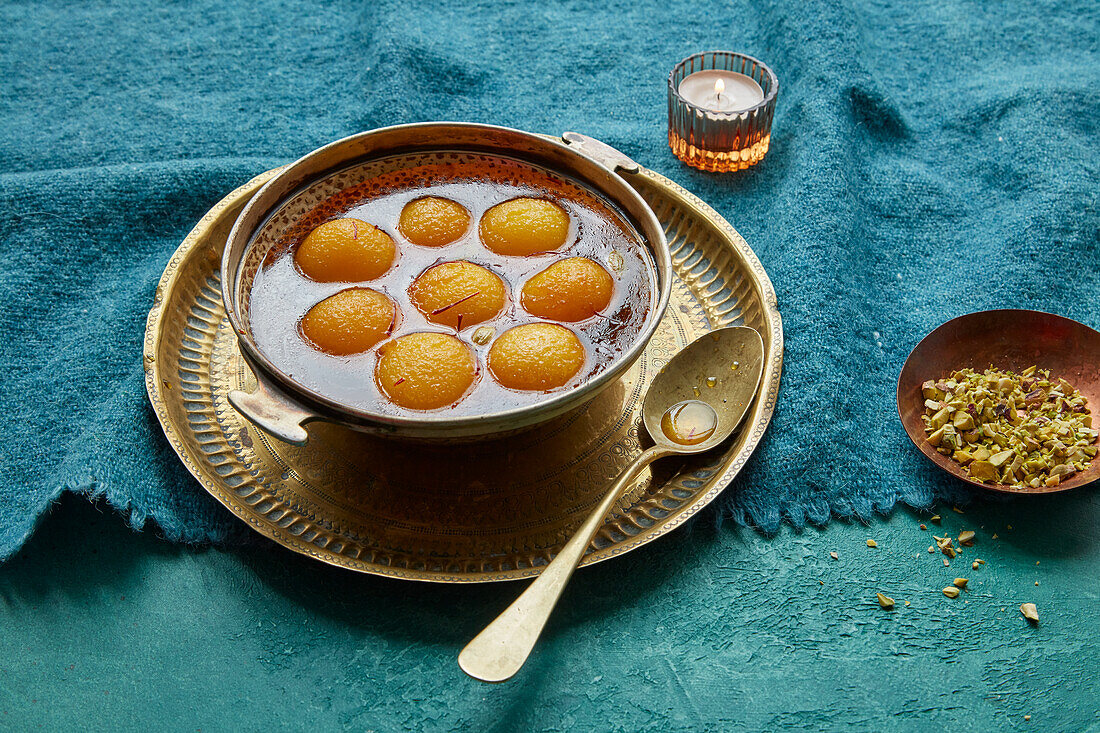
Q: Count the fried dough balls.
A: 8